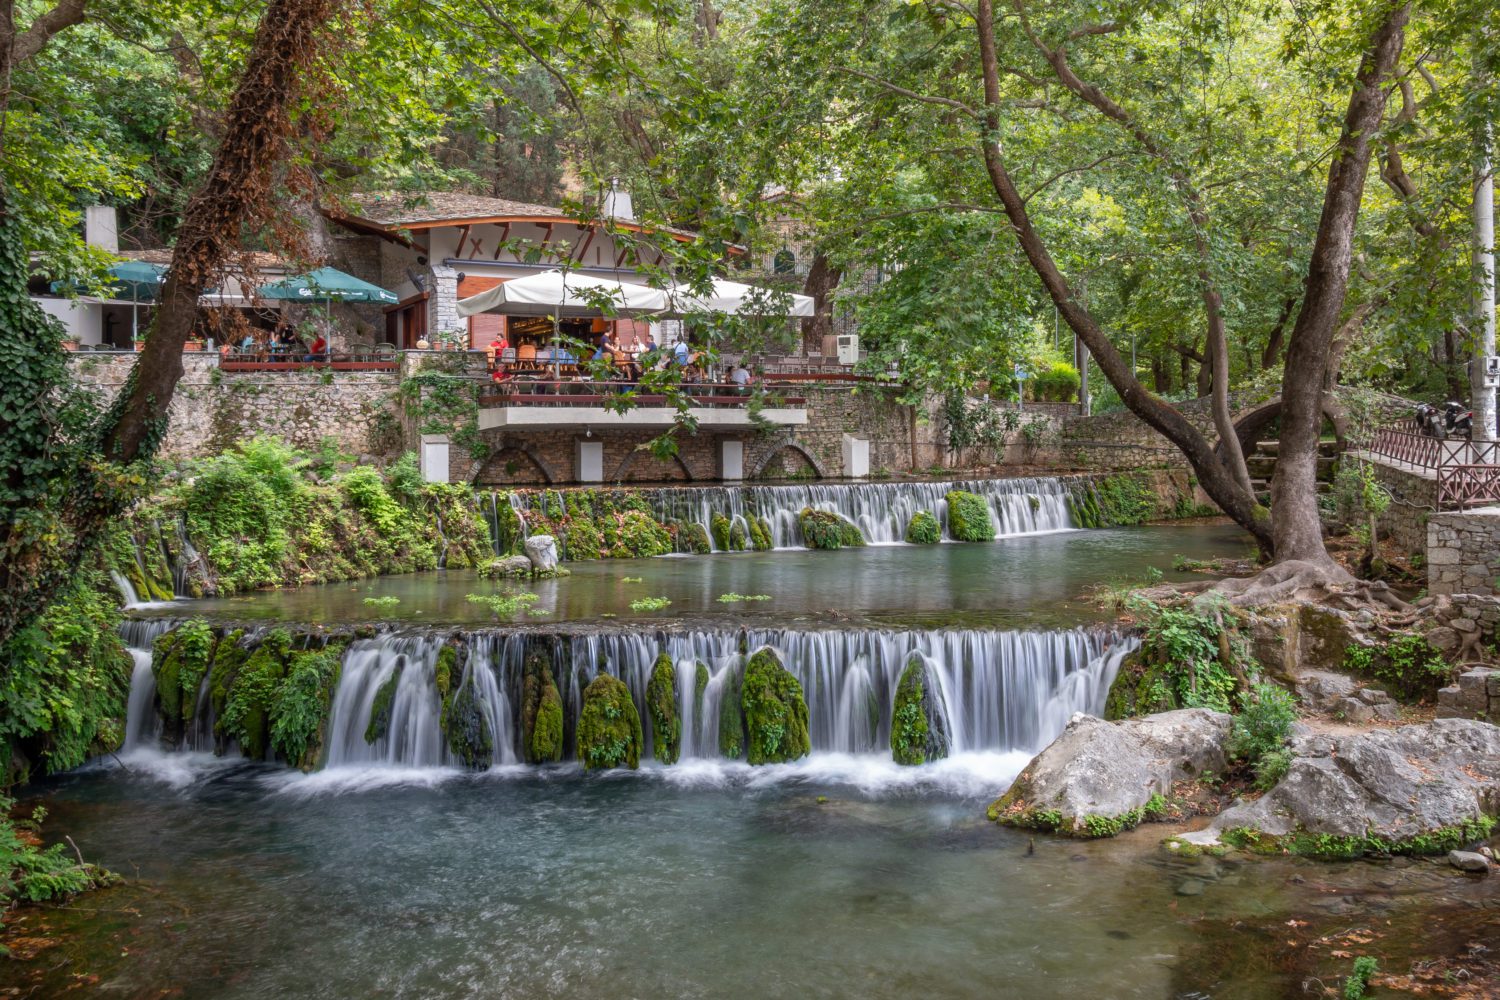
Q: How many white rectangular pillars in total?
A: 4